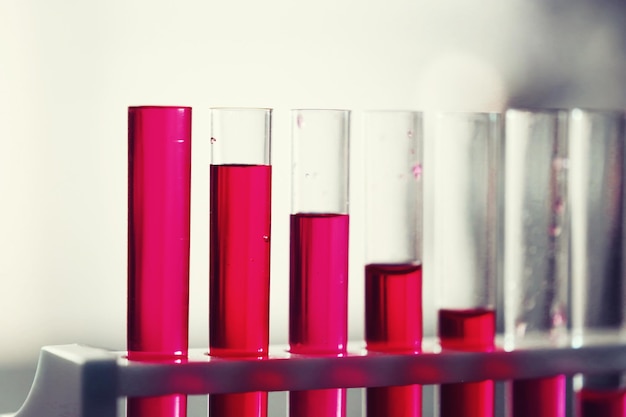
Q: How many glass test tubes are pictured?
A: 7